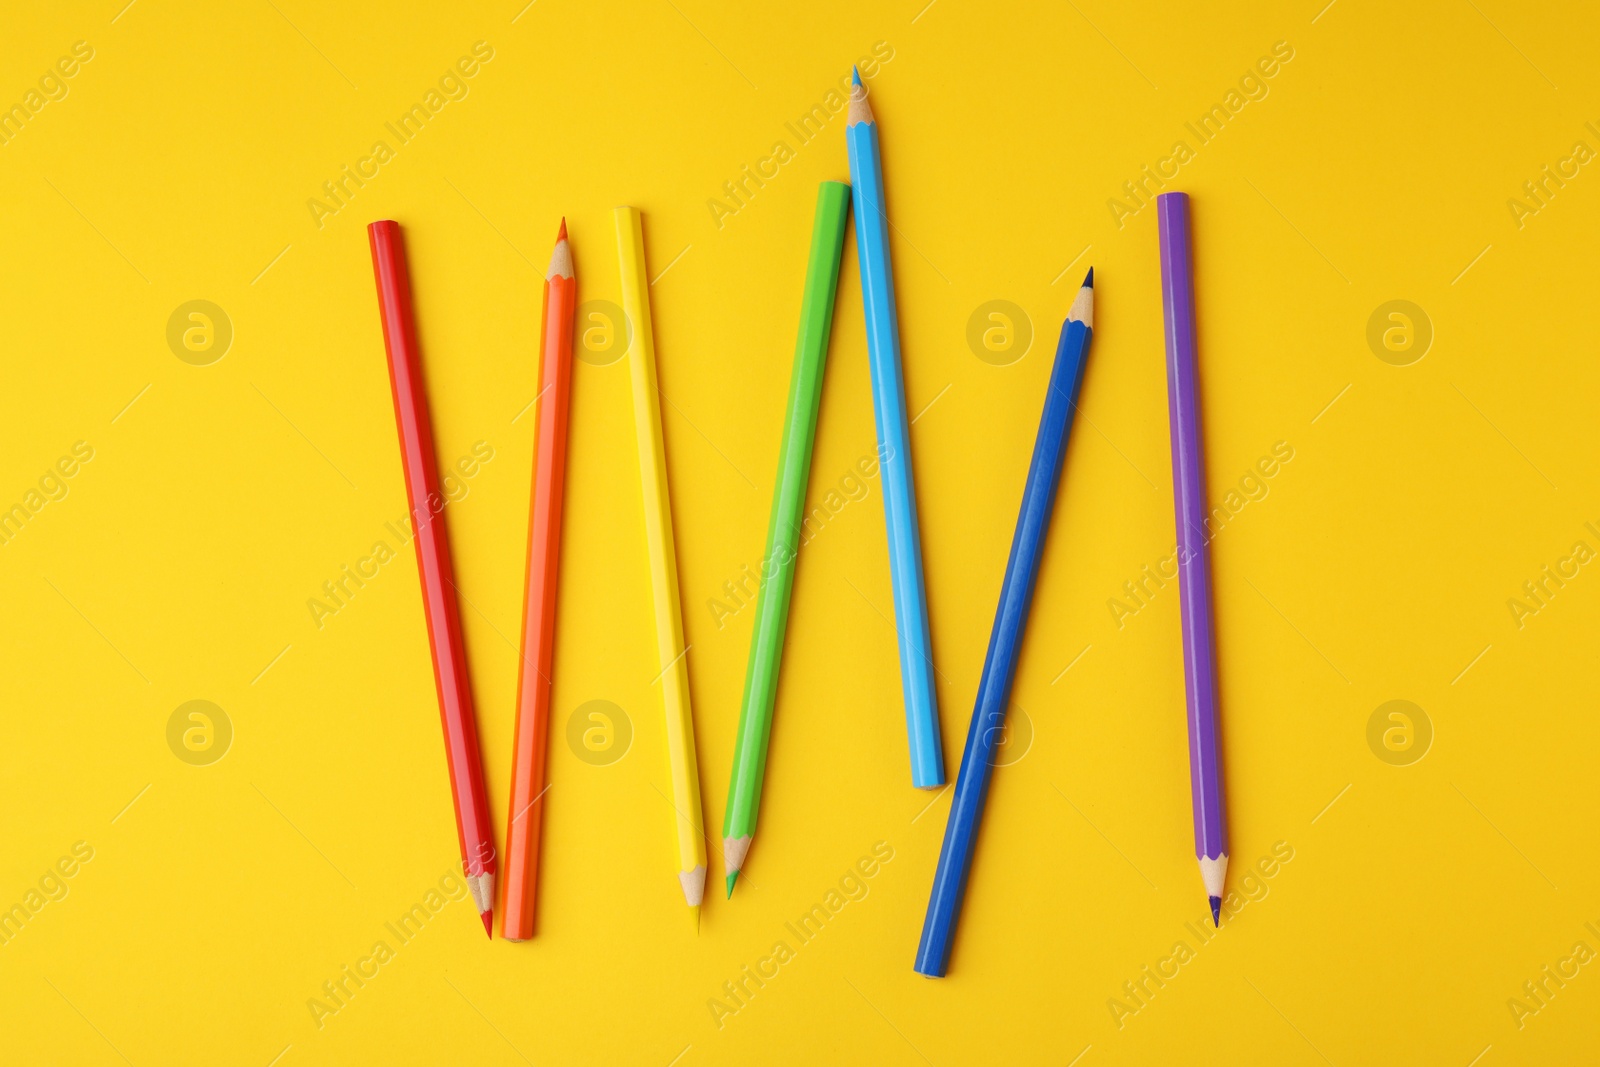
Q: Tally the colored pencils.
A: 7